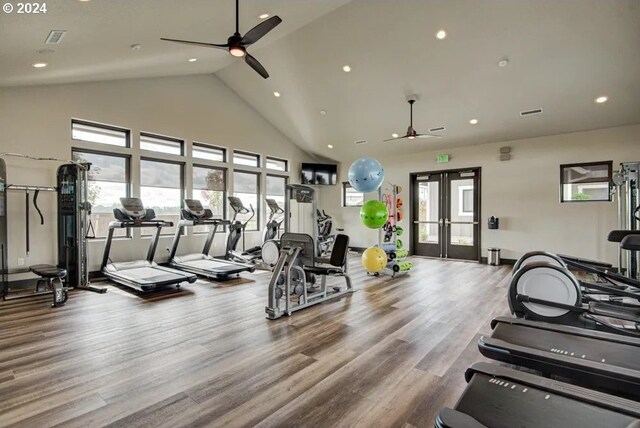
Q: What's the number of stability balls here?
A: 3